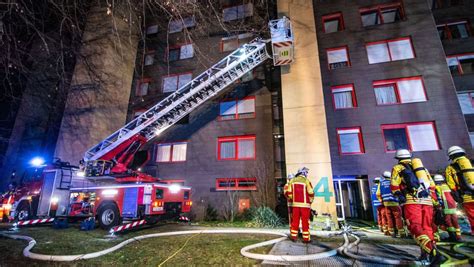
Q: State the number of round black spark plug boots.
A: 0